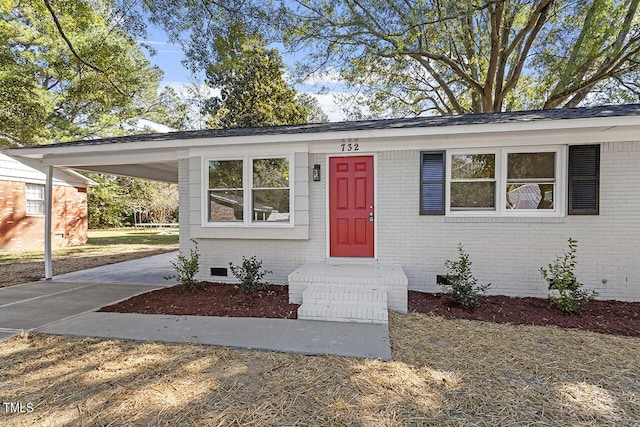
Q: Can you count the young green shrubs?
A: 4